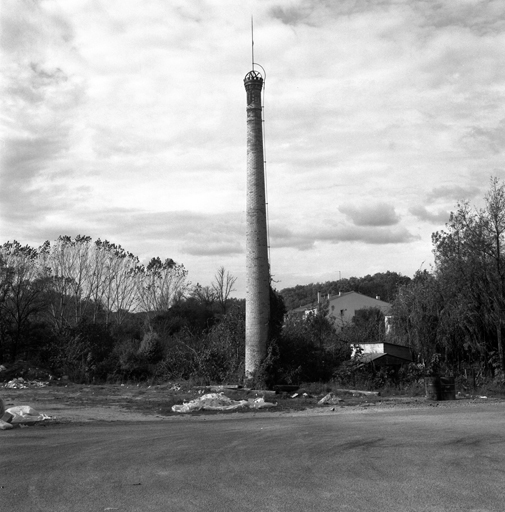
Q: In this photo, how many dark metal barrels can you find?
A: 2